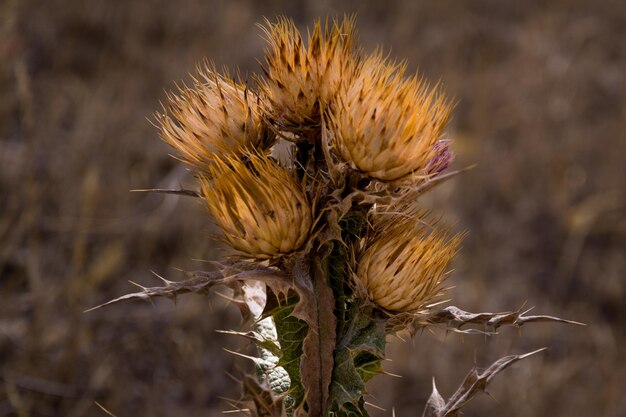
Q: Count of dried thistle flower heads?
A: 5